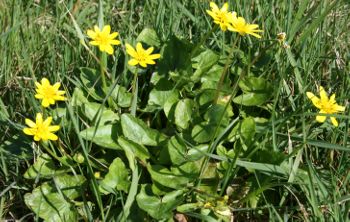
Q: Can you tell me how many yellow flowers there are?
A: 7